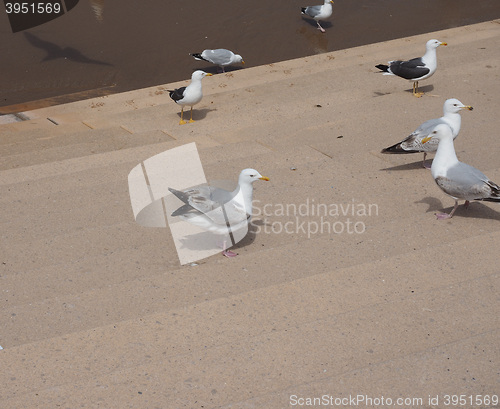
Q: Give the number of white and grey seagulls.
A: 5